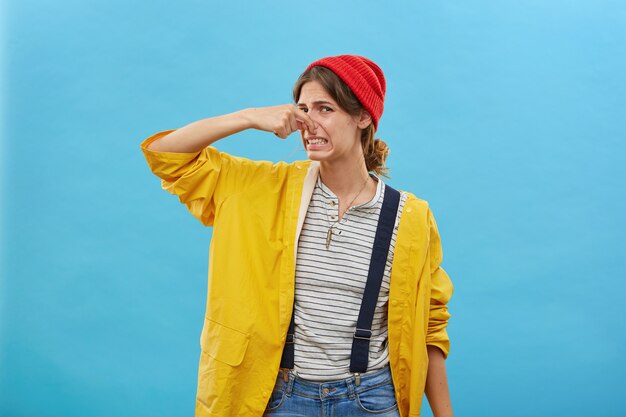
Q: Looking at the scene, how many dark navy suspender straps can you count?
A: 2